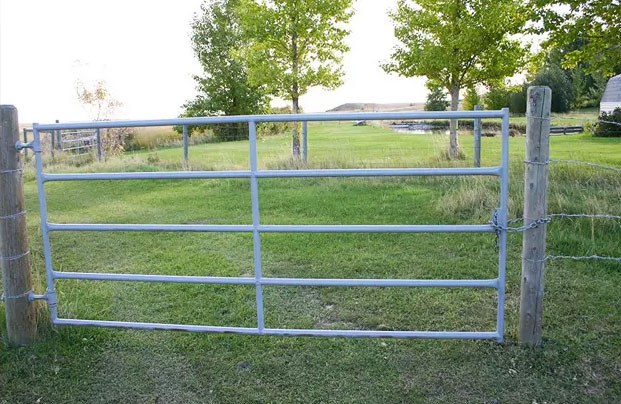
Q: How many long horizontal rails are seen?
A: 5